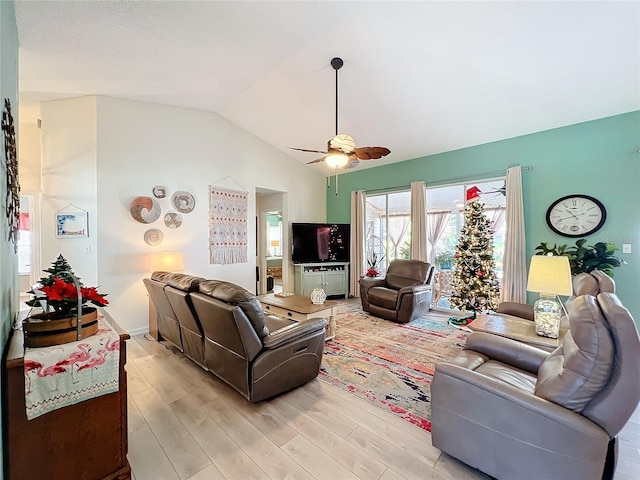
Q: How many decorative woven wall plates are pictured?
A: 5